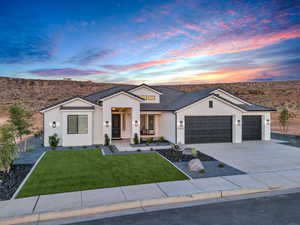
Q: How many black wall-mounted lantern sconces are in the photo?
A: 6